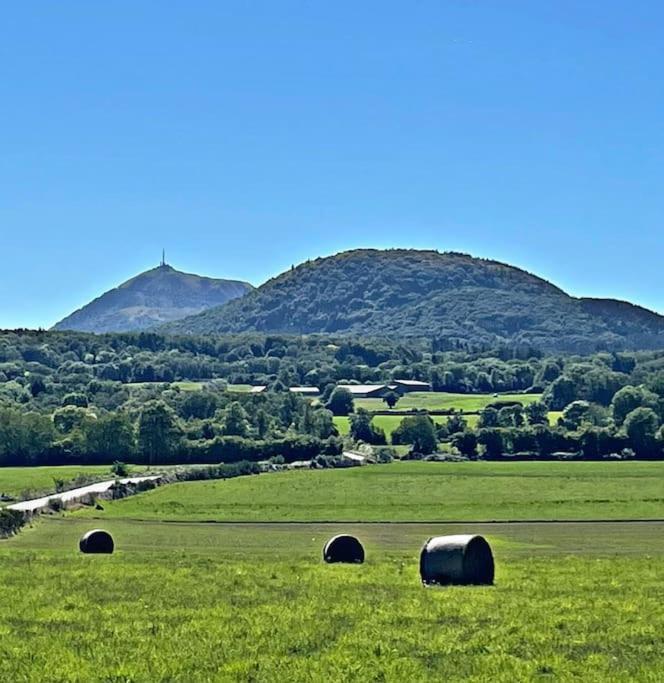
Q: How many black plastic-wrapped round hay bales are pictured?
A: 3